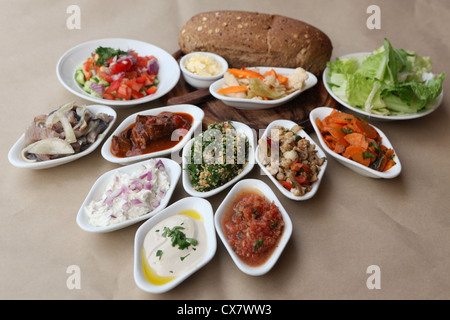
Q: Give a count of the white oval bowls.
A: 9